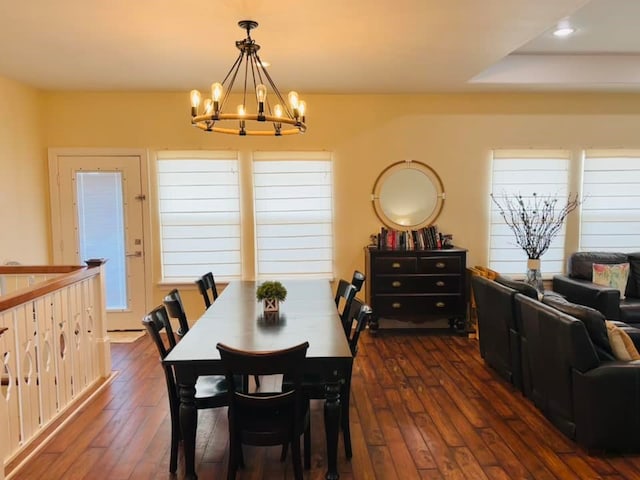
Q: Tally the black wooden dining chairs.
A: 7